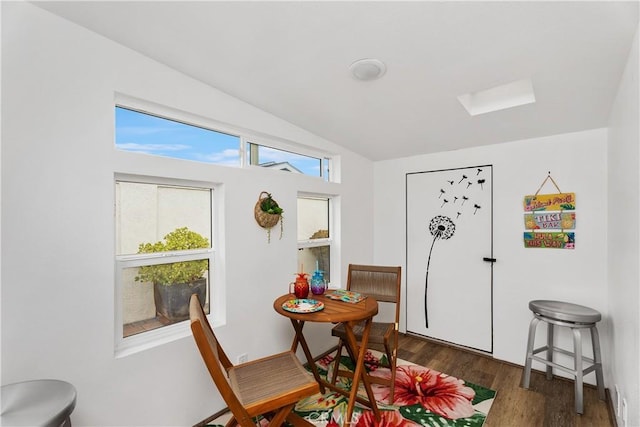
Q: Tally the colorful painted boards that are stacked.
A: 3